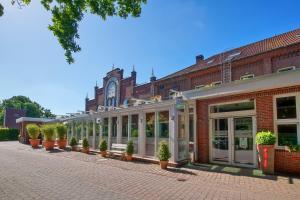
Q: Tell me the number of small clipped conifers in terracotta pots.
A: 5